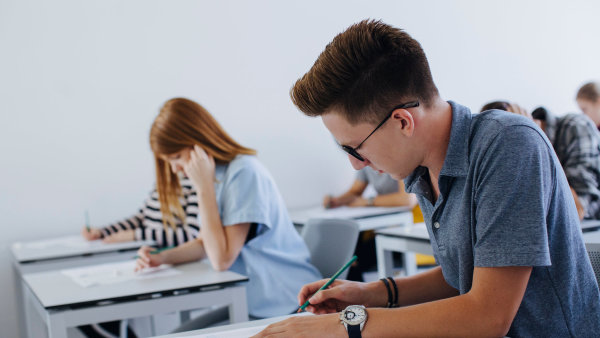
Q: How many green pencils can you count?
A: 3